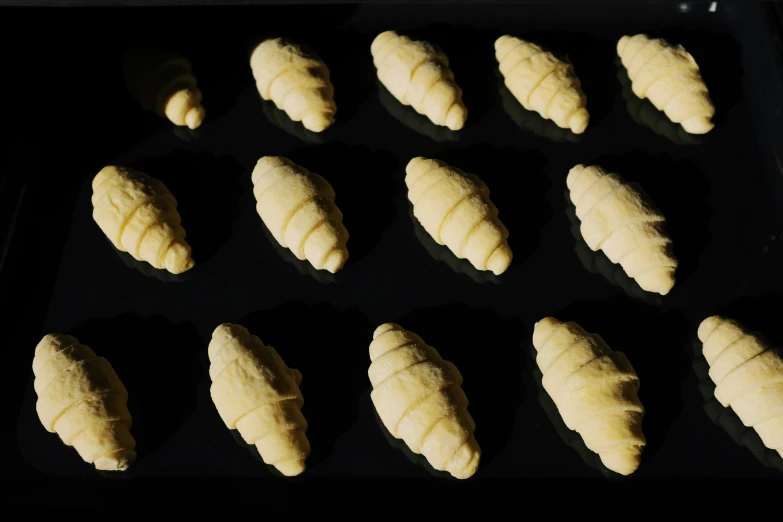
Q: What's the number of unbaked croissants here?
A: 14